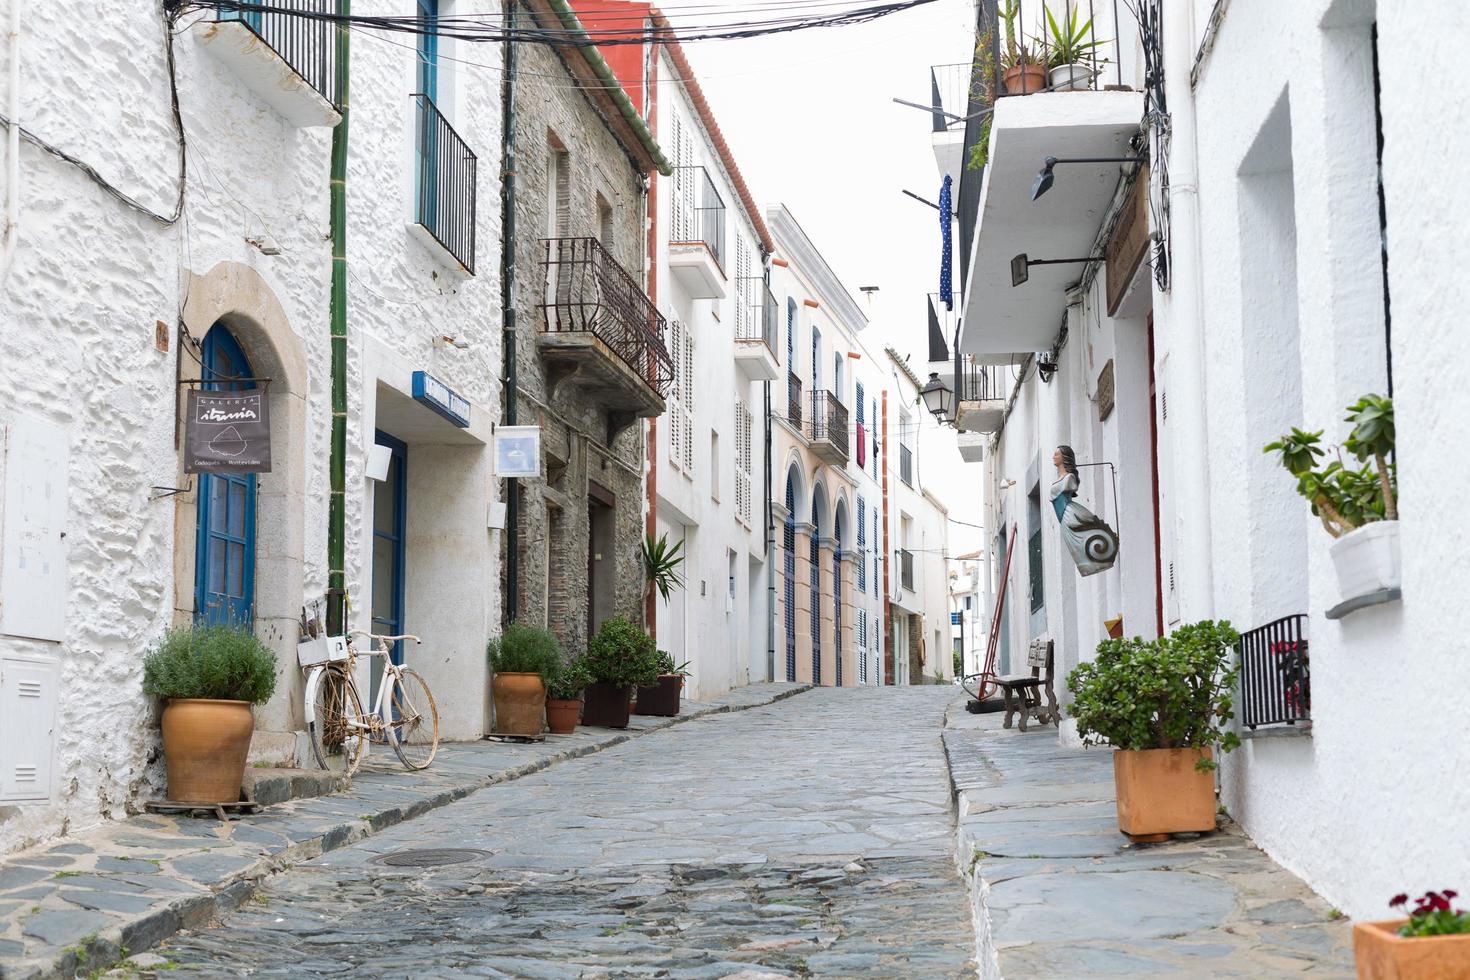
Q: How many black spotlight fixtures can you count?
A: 2